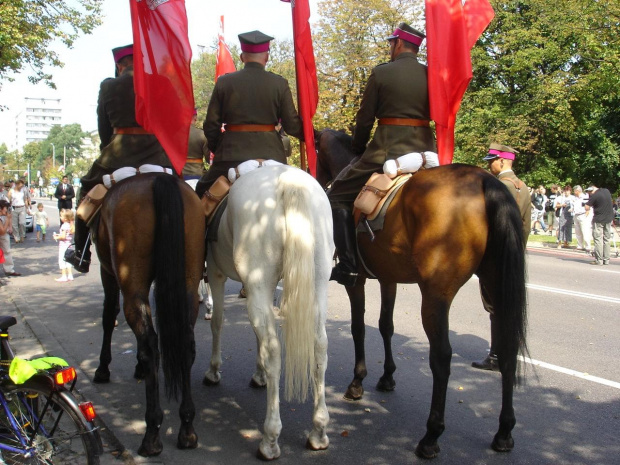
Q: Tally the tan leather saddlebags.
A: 3